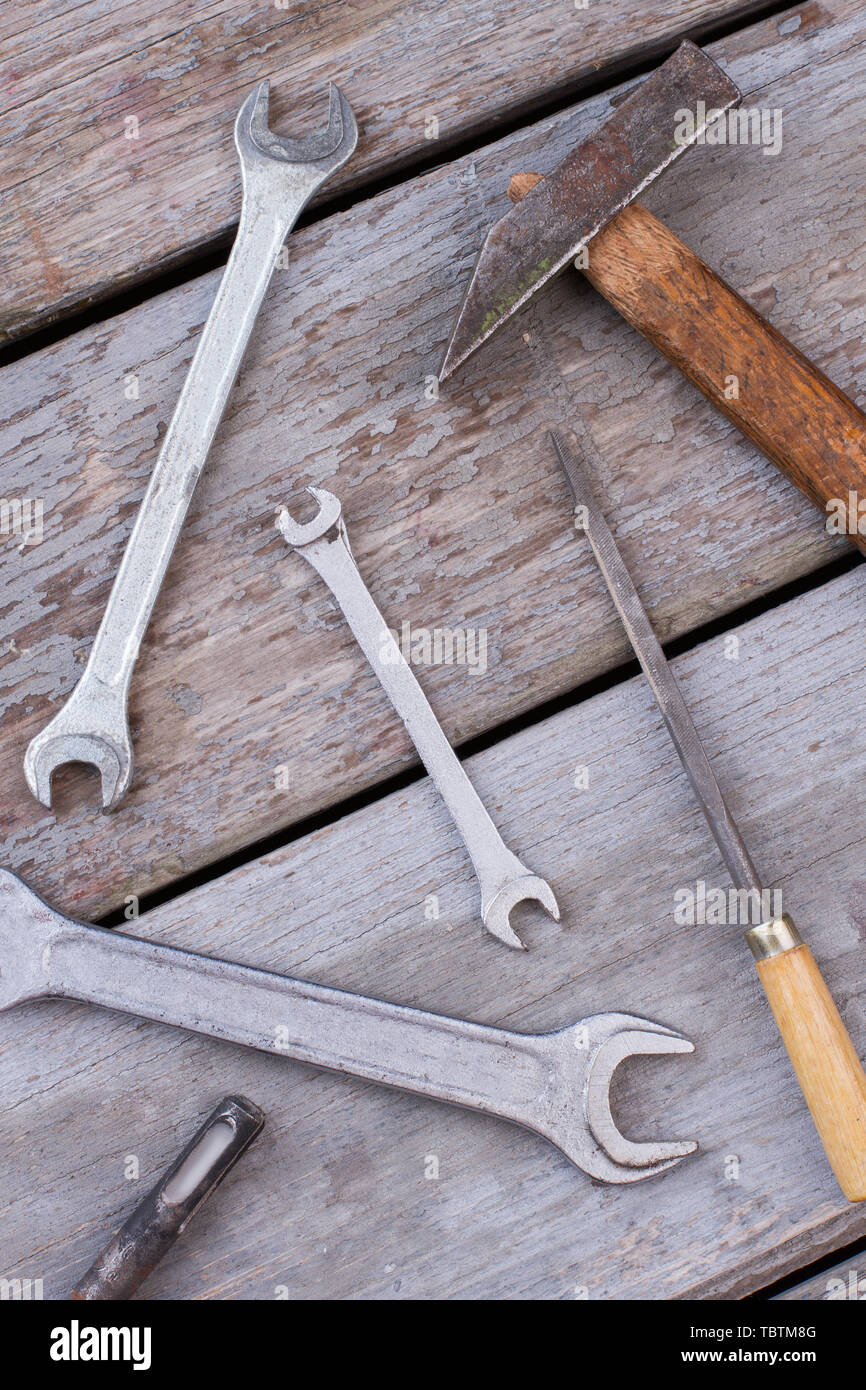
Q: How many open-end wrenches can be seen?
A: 3